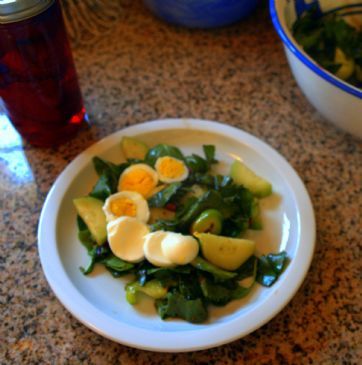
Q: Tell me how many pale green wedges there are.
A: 4